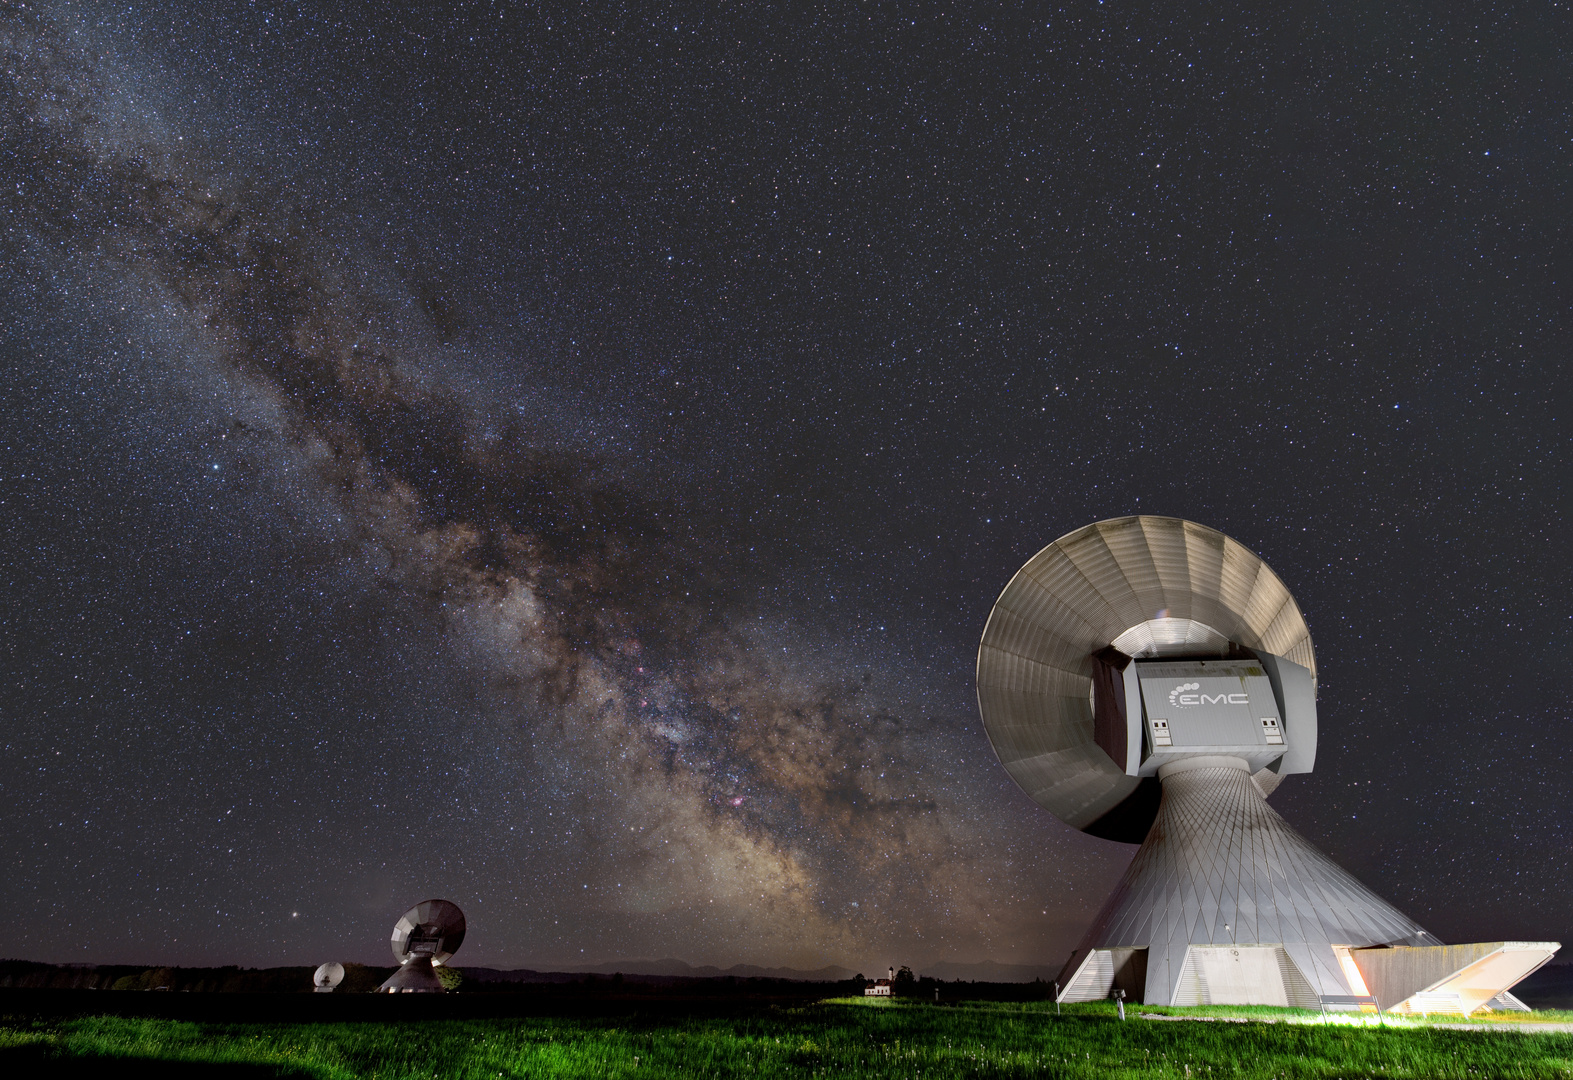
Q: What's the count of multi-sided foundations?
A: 2